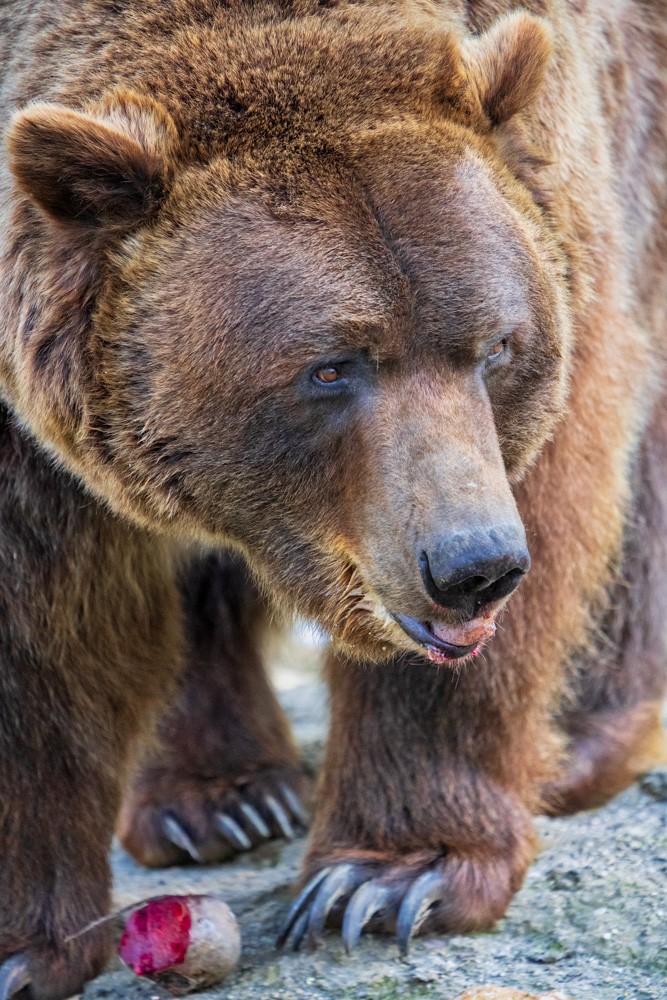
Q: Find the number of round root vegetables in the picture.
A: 1